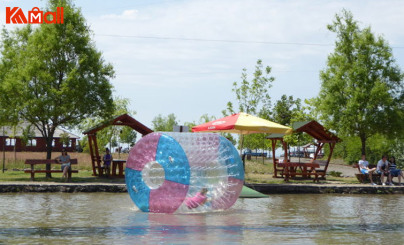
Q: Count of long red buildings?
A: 1